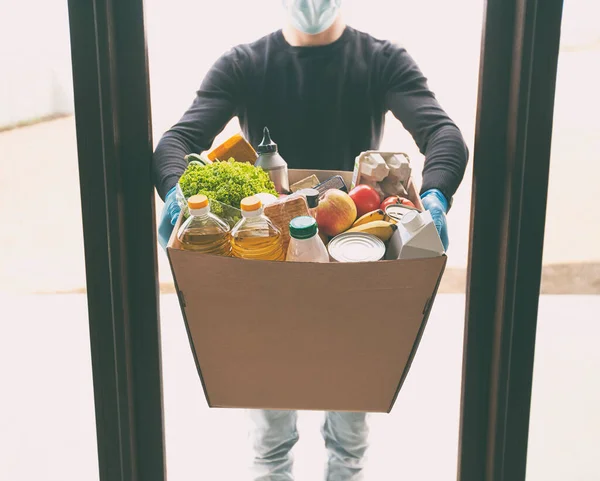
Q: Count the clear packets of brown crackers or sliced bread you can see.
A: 1